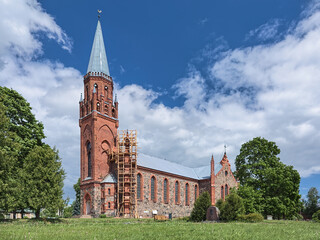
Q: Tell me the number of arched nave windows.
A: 6